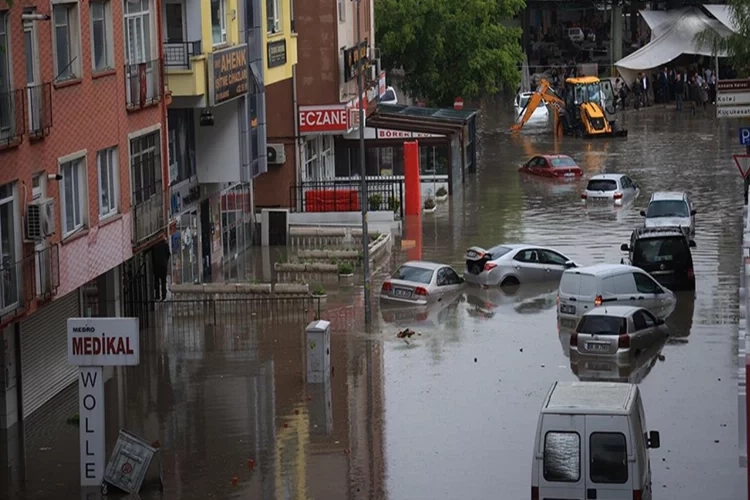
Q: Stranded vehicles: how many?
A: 10